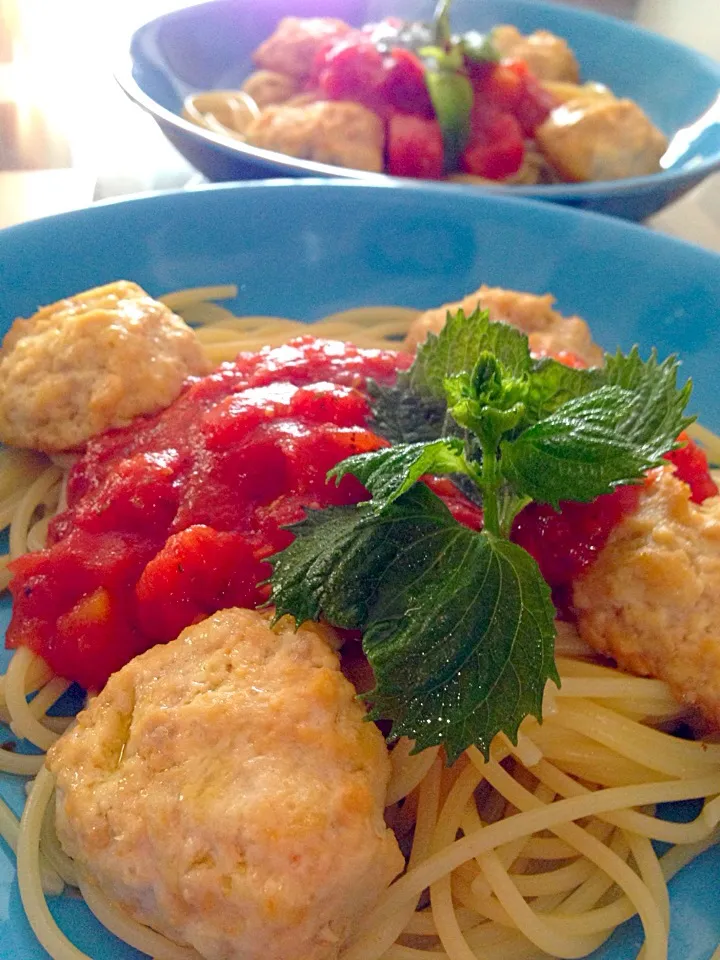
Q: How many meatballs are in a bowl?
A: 4